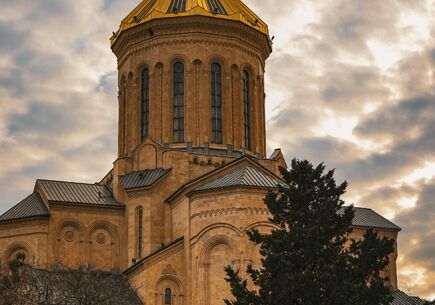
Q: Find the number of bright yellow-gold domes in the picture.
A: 1